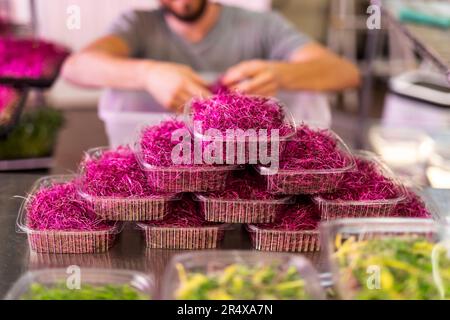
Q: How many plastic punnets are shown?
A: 13